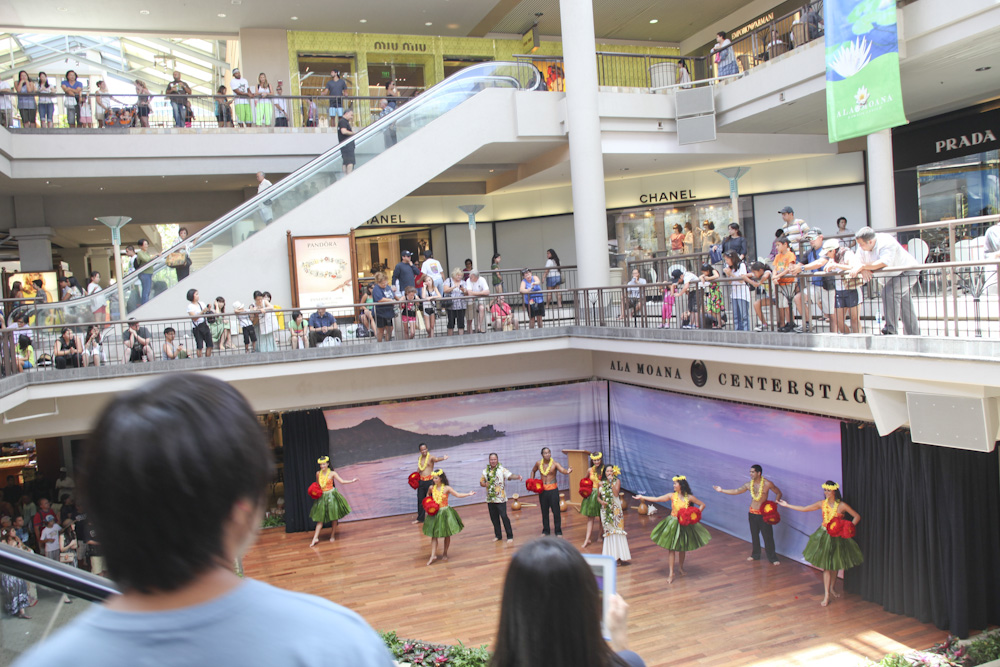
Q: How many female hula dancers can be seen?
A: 5